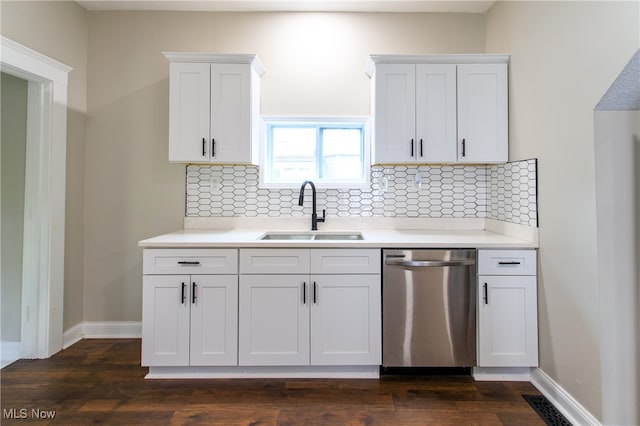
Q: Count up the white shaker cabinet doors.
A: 10